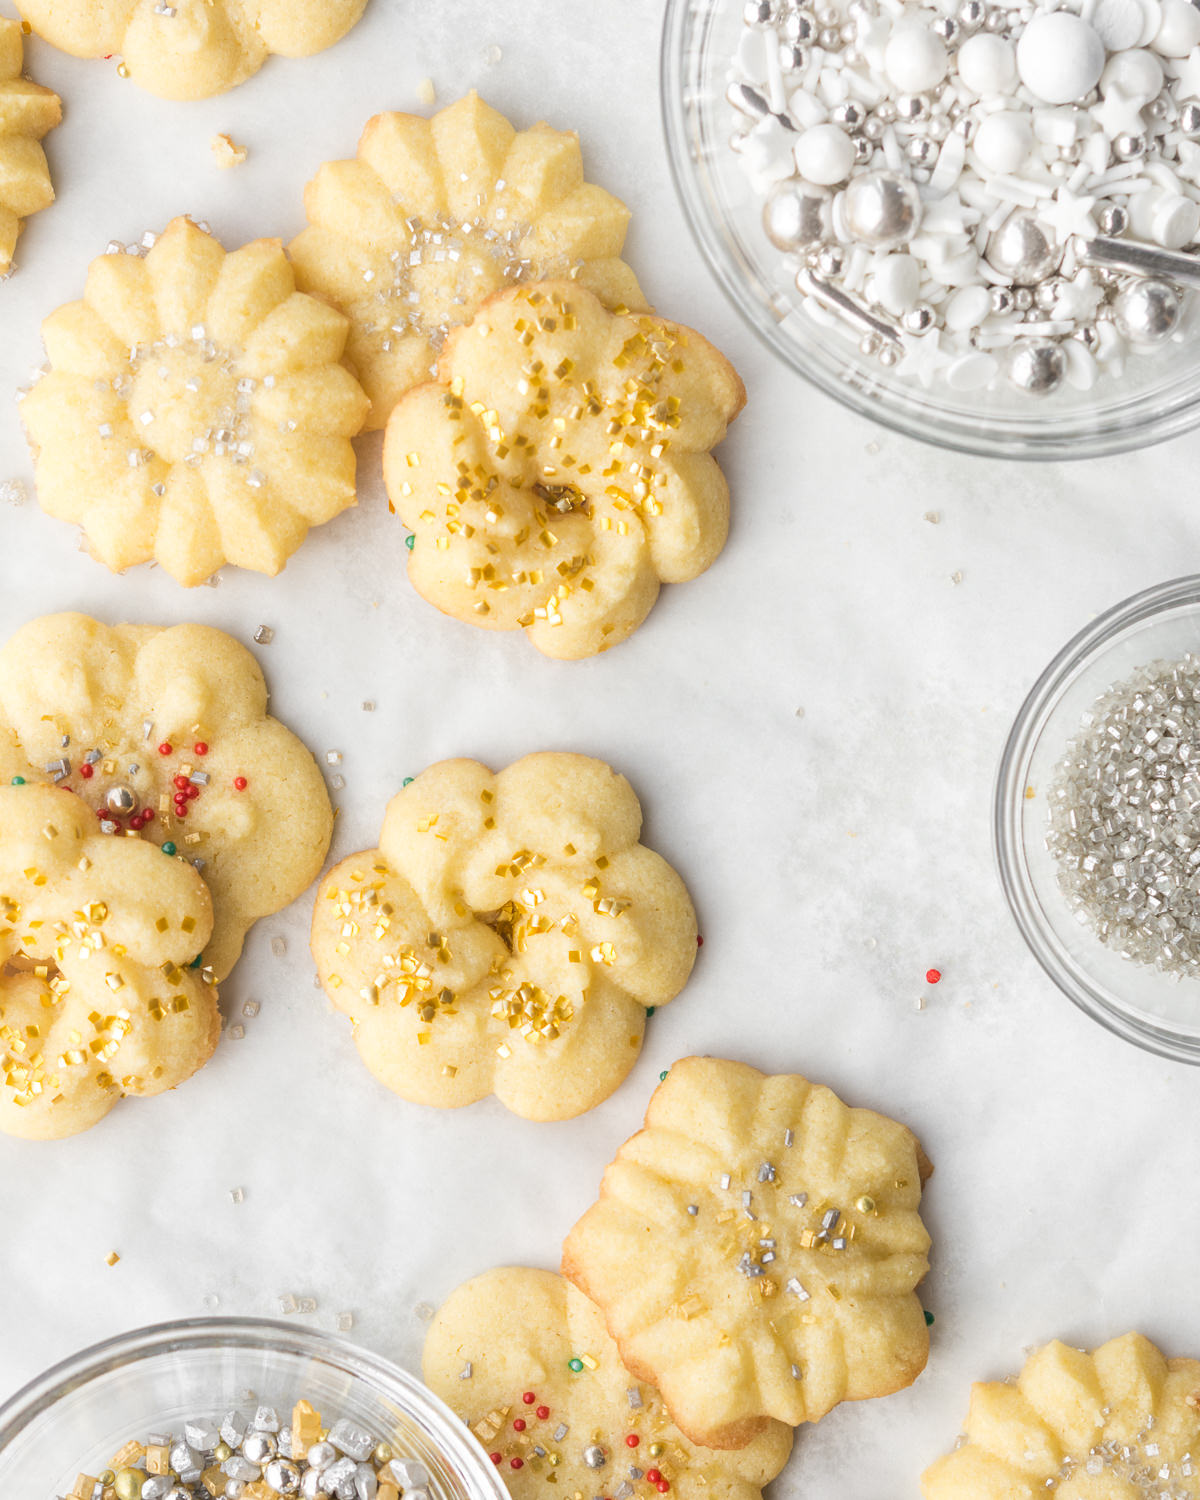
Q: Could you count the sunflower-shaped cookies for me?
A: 4